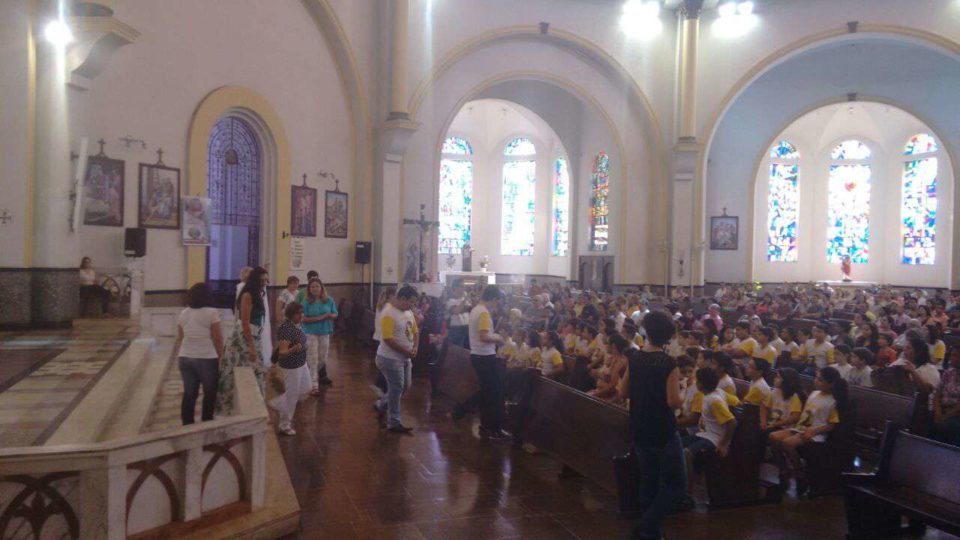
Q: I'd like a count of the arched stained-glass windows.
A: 7